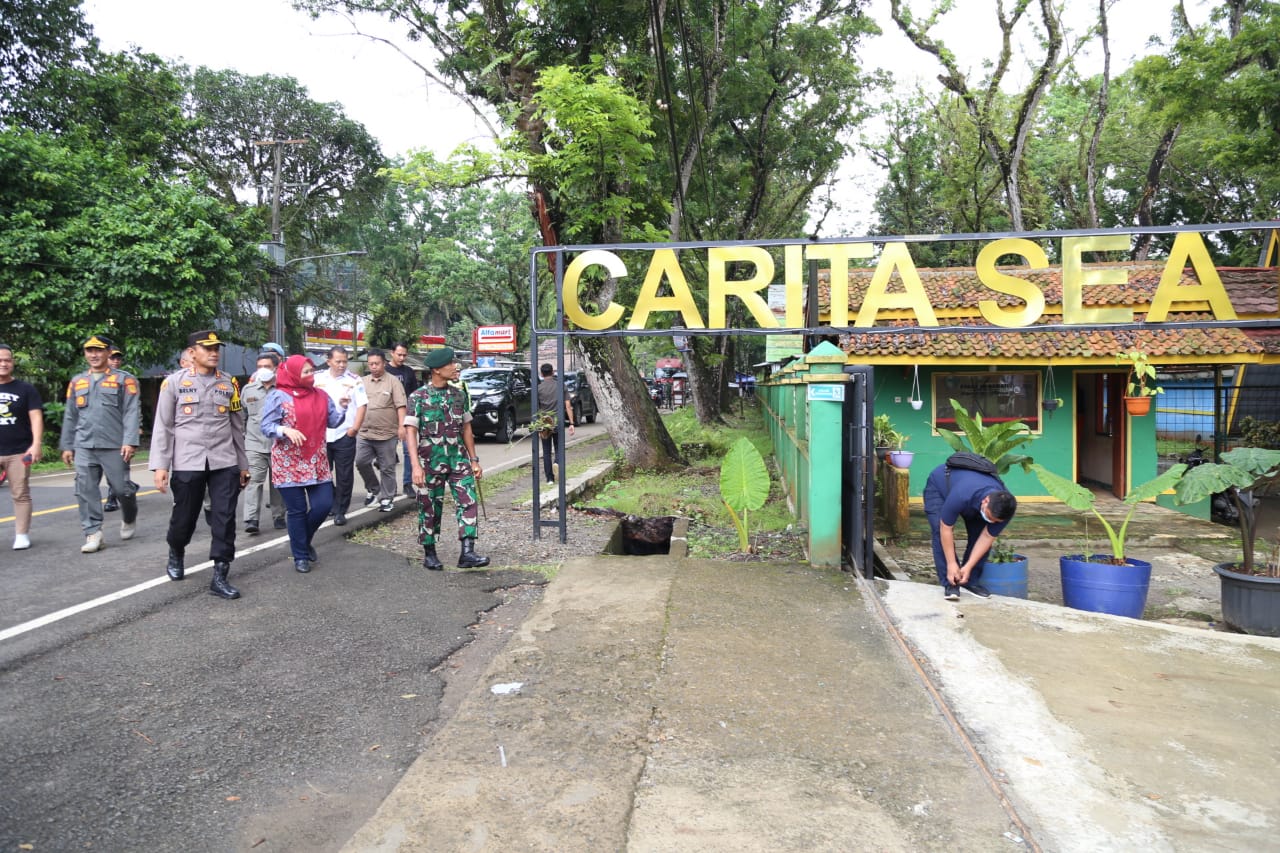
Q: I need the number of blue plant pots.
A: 2